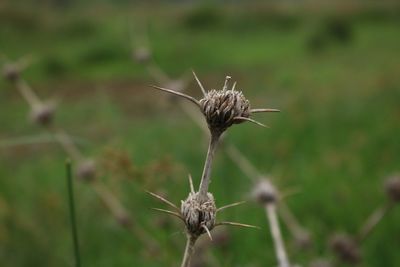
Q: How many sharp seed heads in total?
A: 2